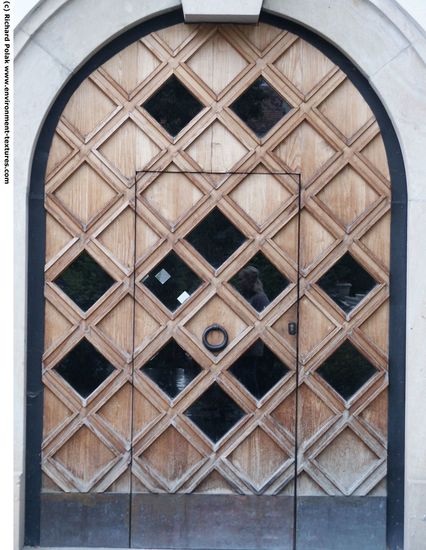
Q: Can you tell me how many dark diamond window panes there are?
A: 12